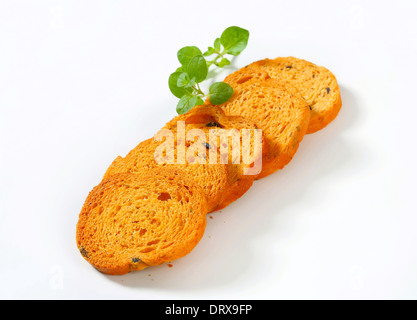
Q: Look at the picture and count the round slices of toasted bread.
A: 5